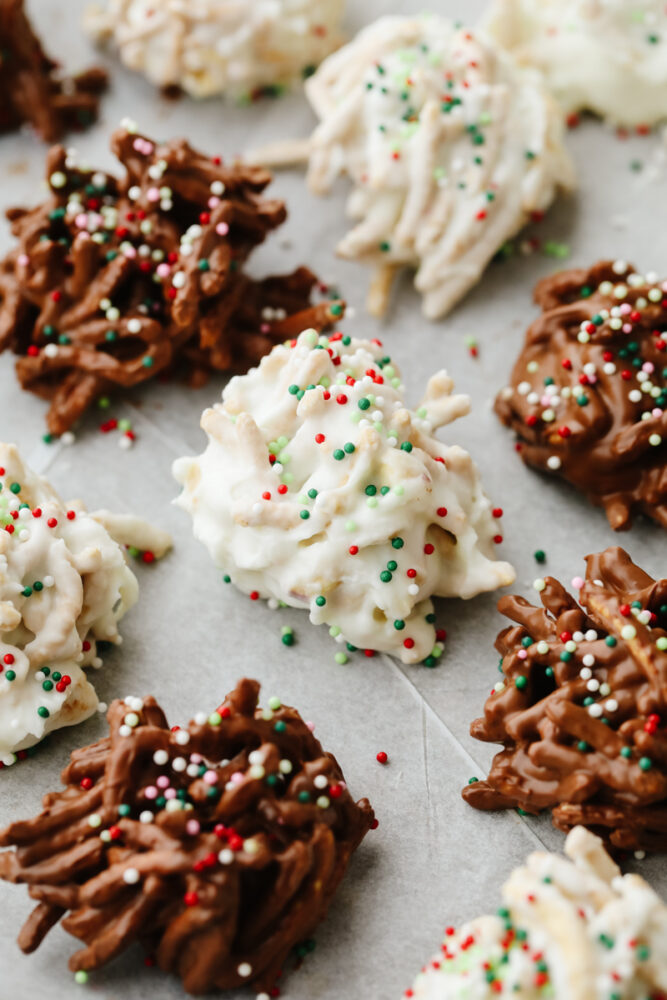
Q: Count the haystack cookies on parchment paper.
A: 11